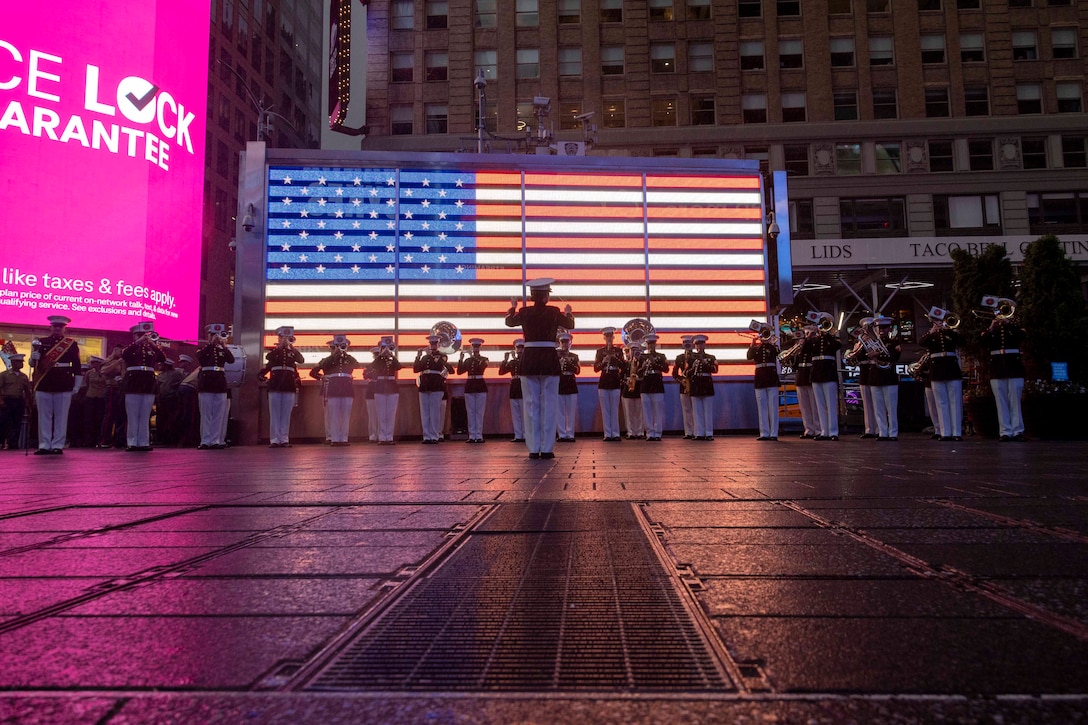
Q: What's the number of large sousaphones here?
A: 2